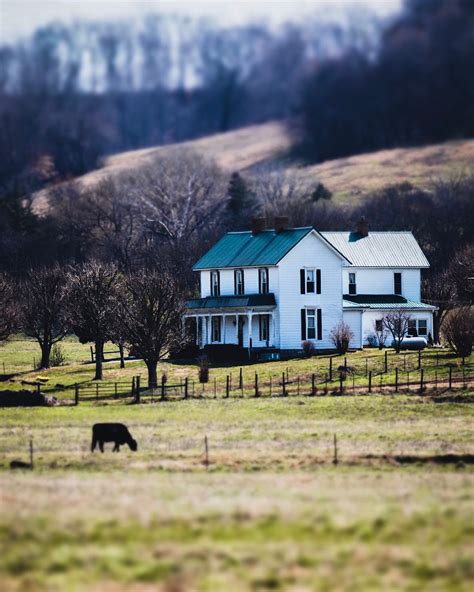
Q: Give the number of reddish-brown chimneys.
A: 3